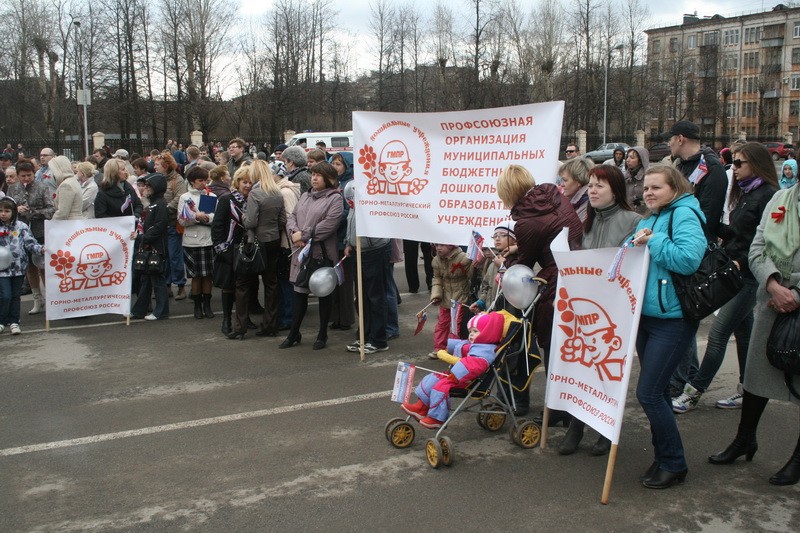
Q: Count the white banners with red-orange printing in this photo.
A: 3